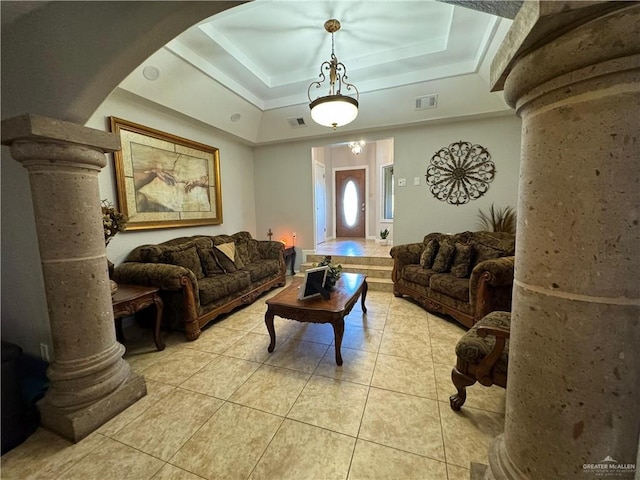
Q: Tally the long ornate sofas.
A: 2